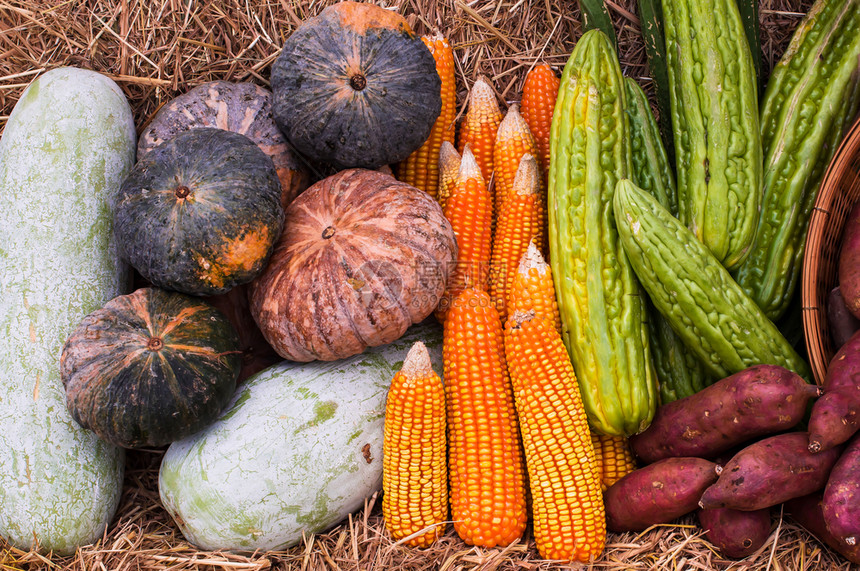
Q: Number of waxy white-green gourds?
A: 2